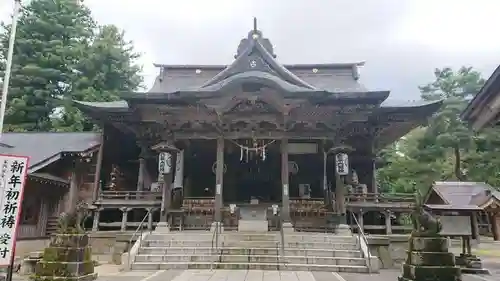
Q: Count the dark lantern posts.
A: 2